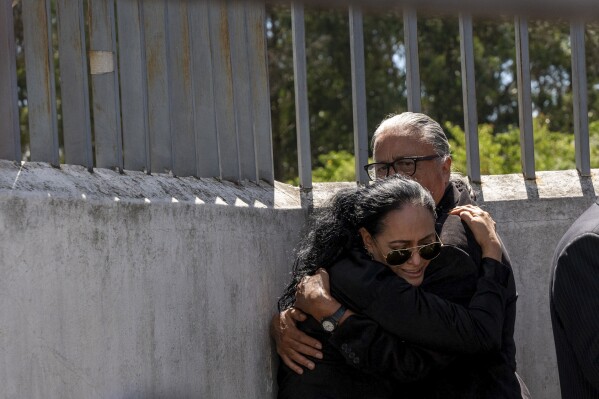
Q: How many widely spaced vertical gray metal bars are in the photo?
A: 6